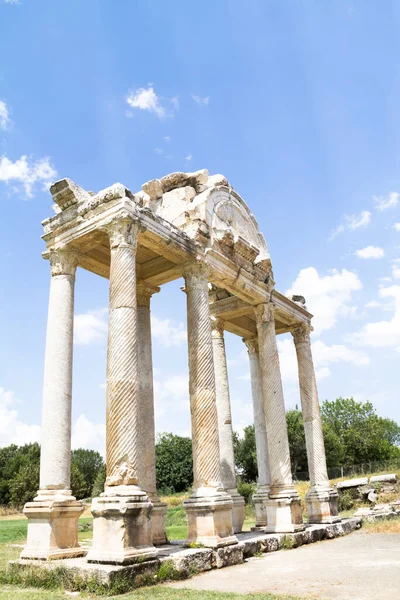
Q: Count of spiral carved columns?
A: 4